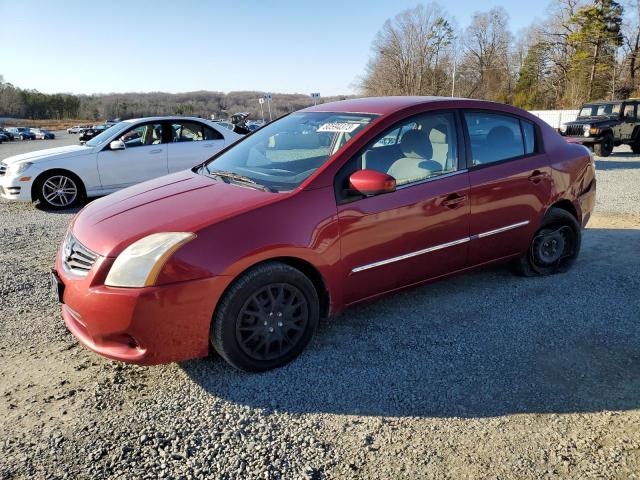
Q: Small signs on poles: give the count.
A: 3